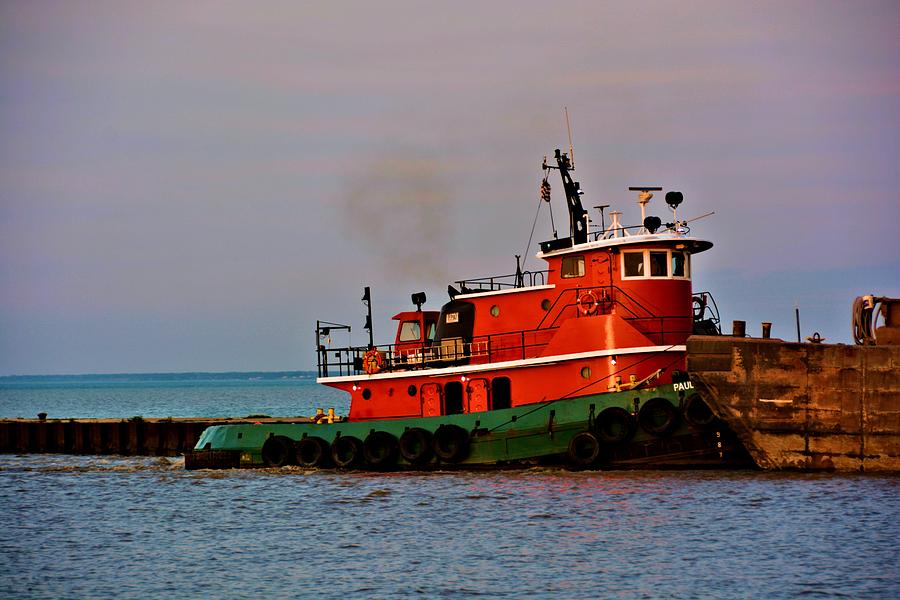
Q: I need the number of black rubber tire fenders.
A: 10